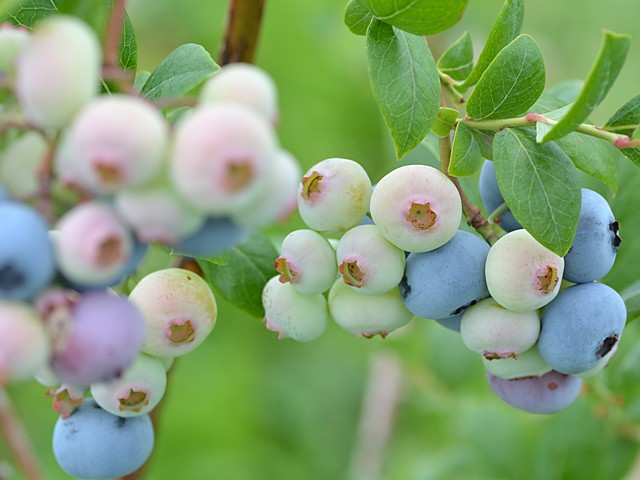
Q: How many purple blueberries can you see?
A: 2